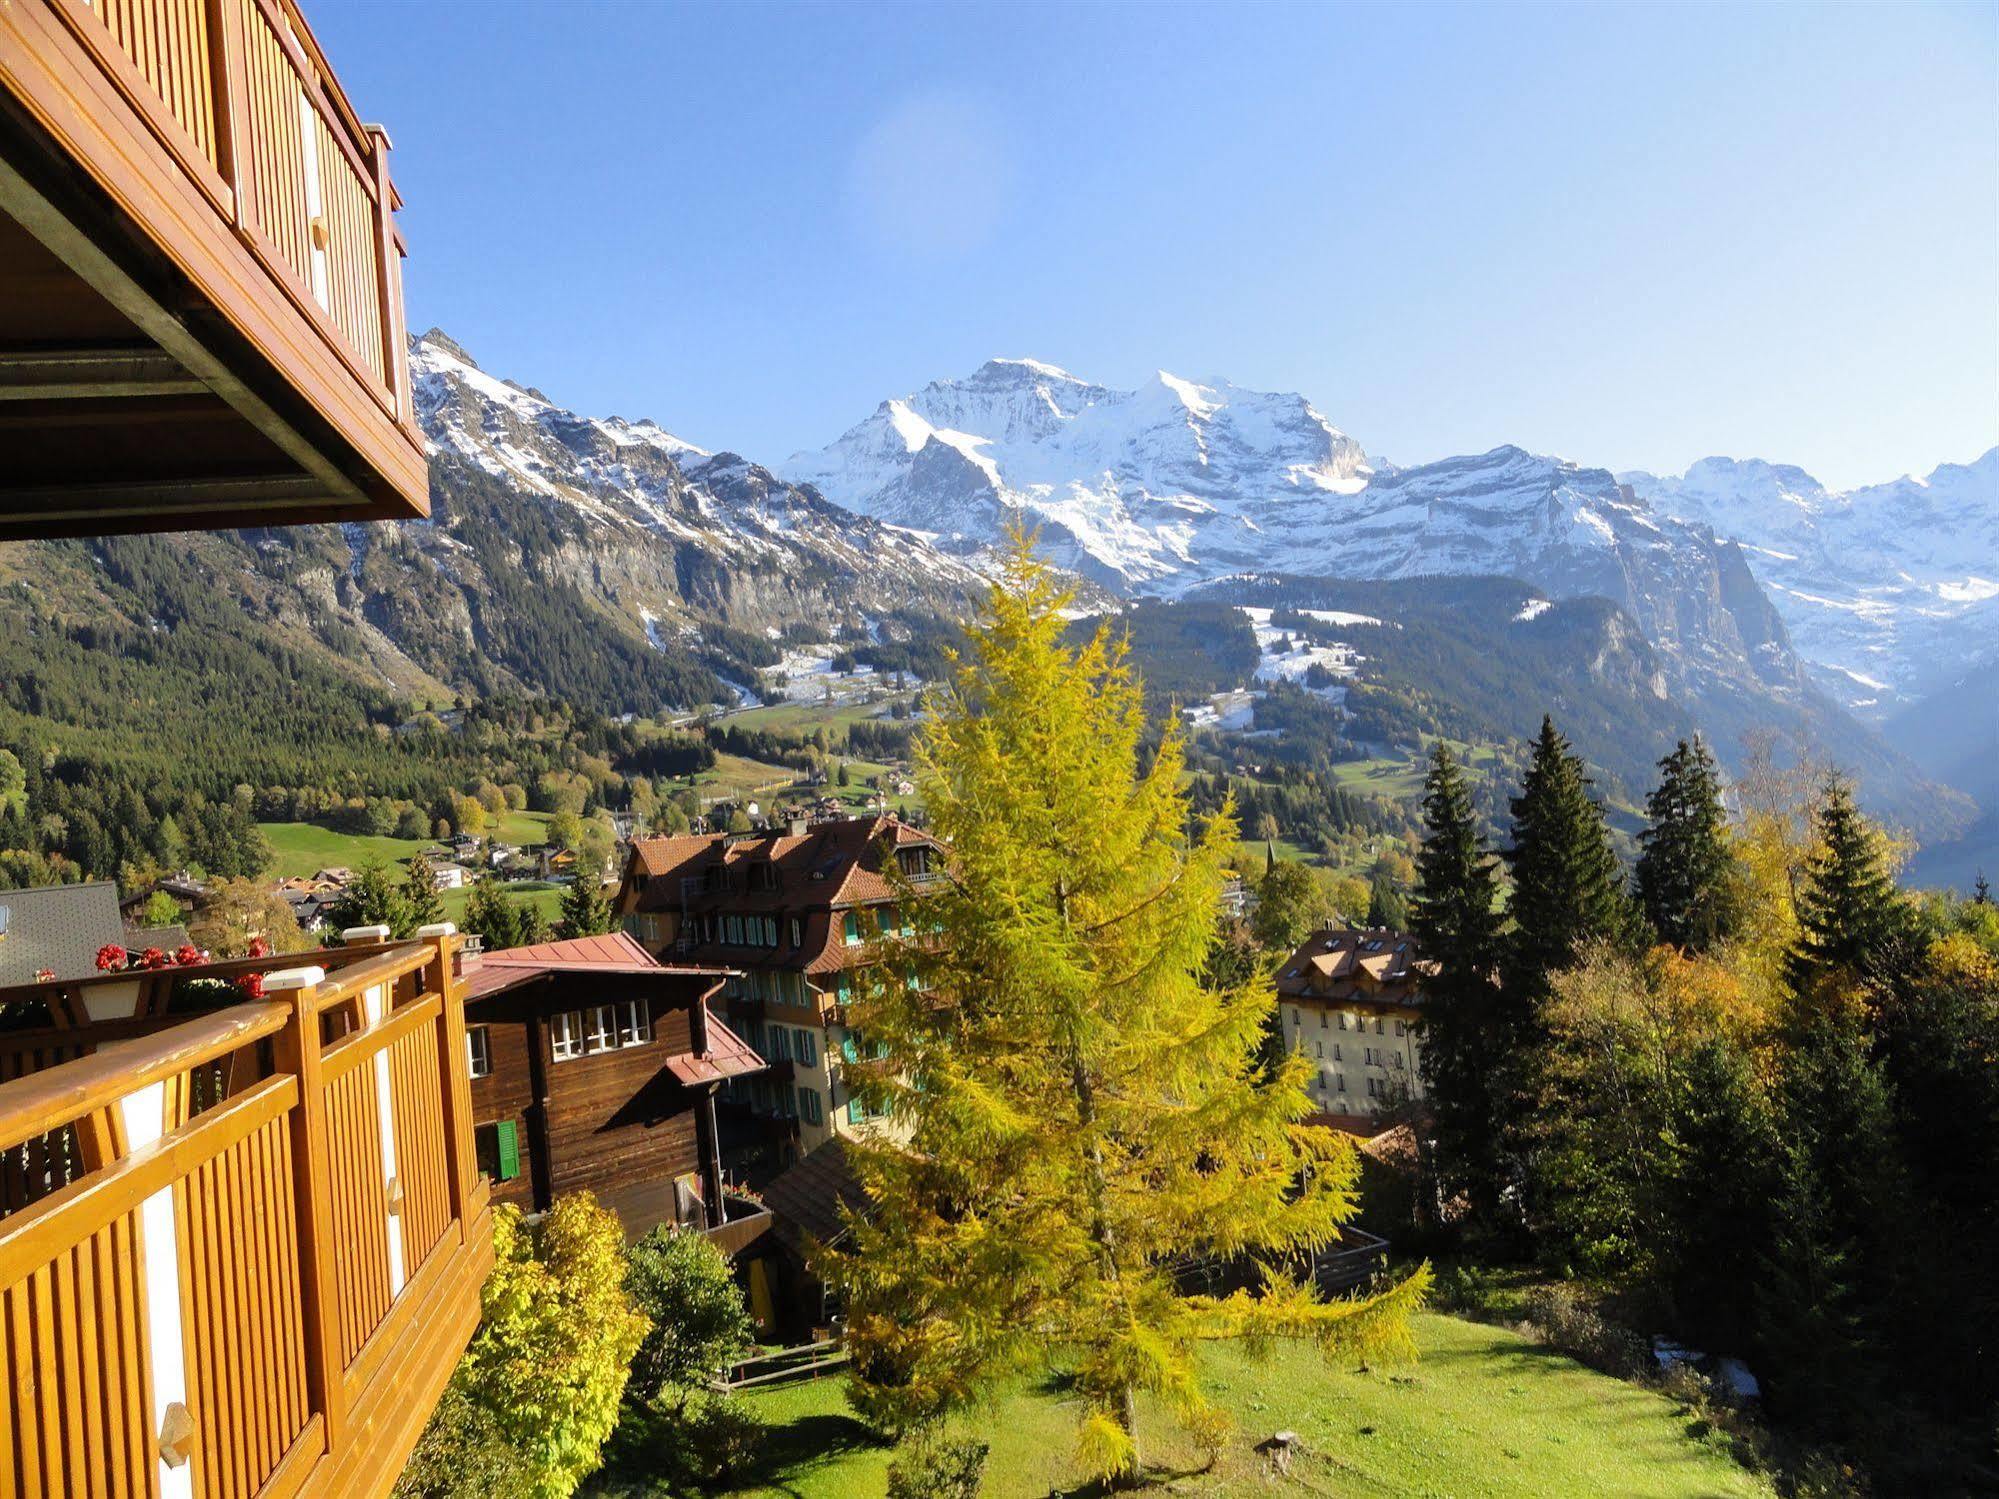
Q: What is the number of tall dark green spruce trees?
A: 4